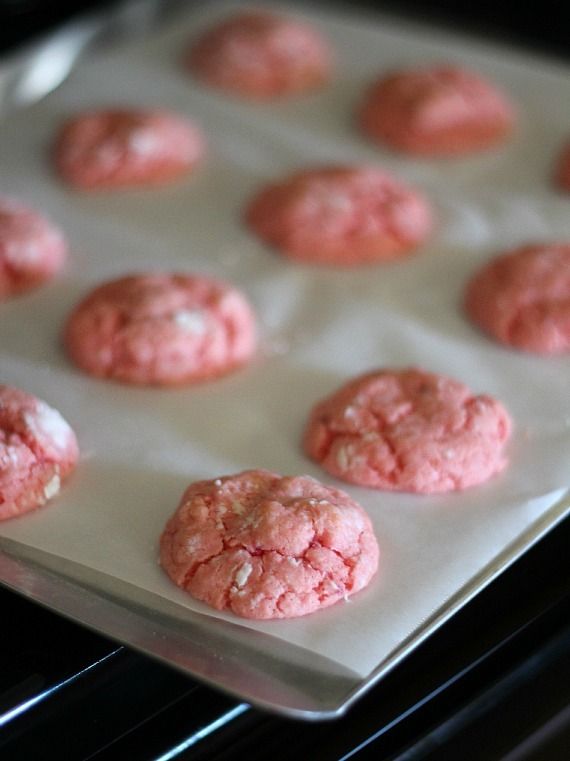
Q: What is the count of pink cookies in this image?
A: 11